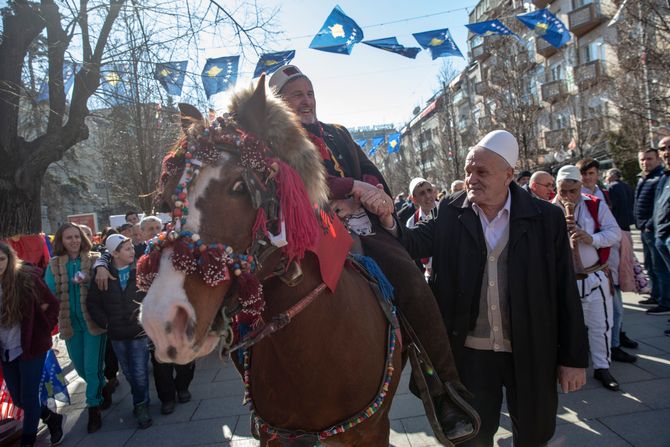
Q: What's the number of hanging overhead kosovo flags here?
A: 13